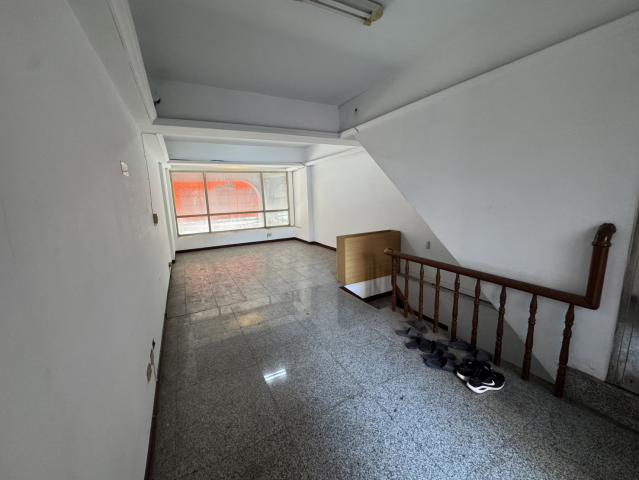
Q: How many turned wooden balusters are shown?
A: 9